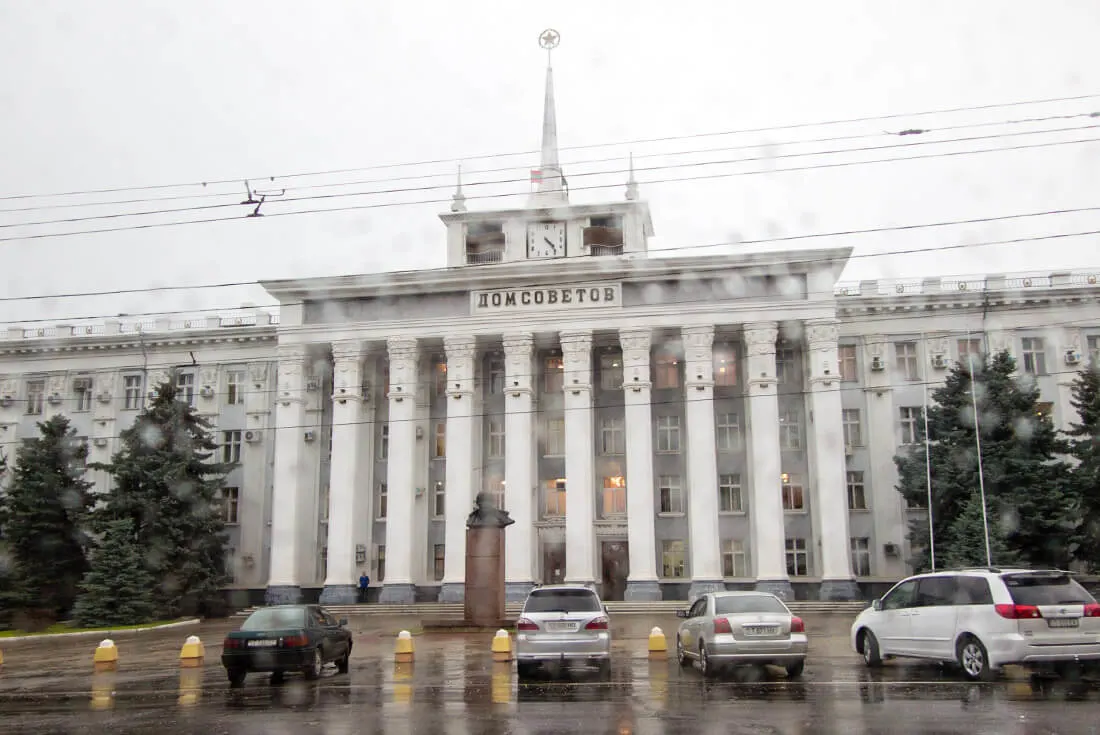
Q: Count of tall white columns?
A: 10